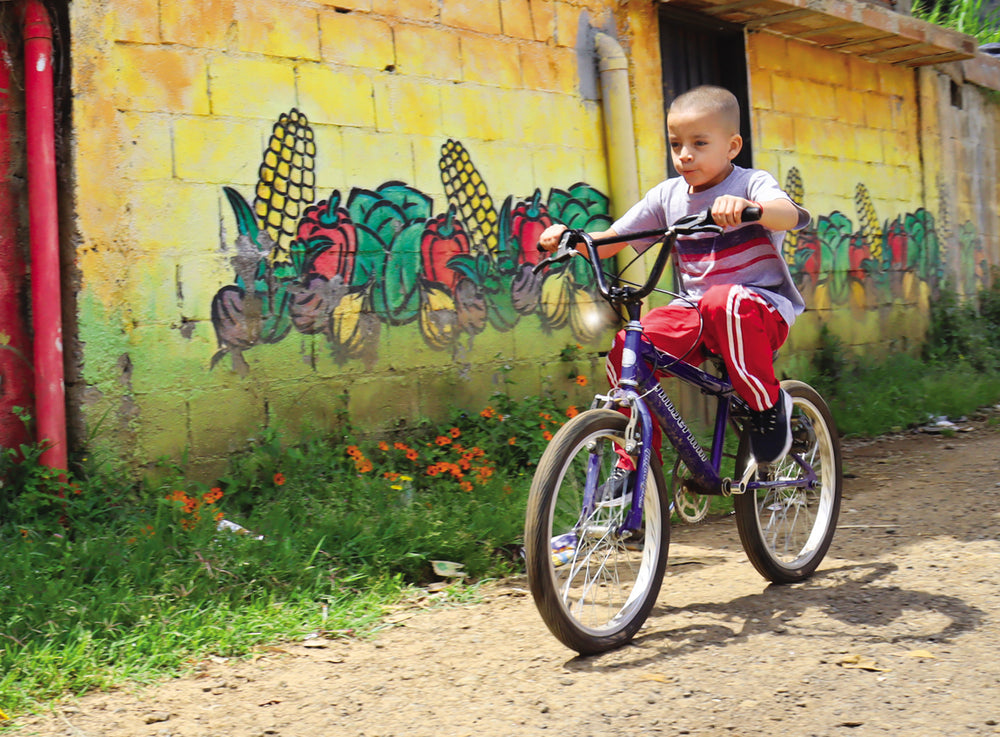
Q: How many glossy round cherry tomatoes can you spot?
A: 0